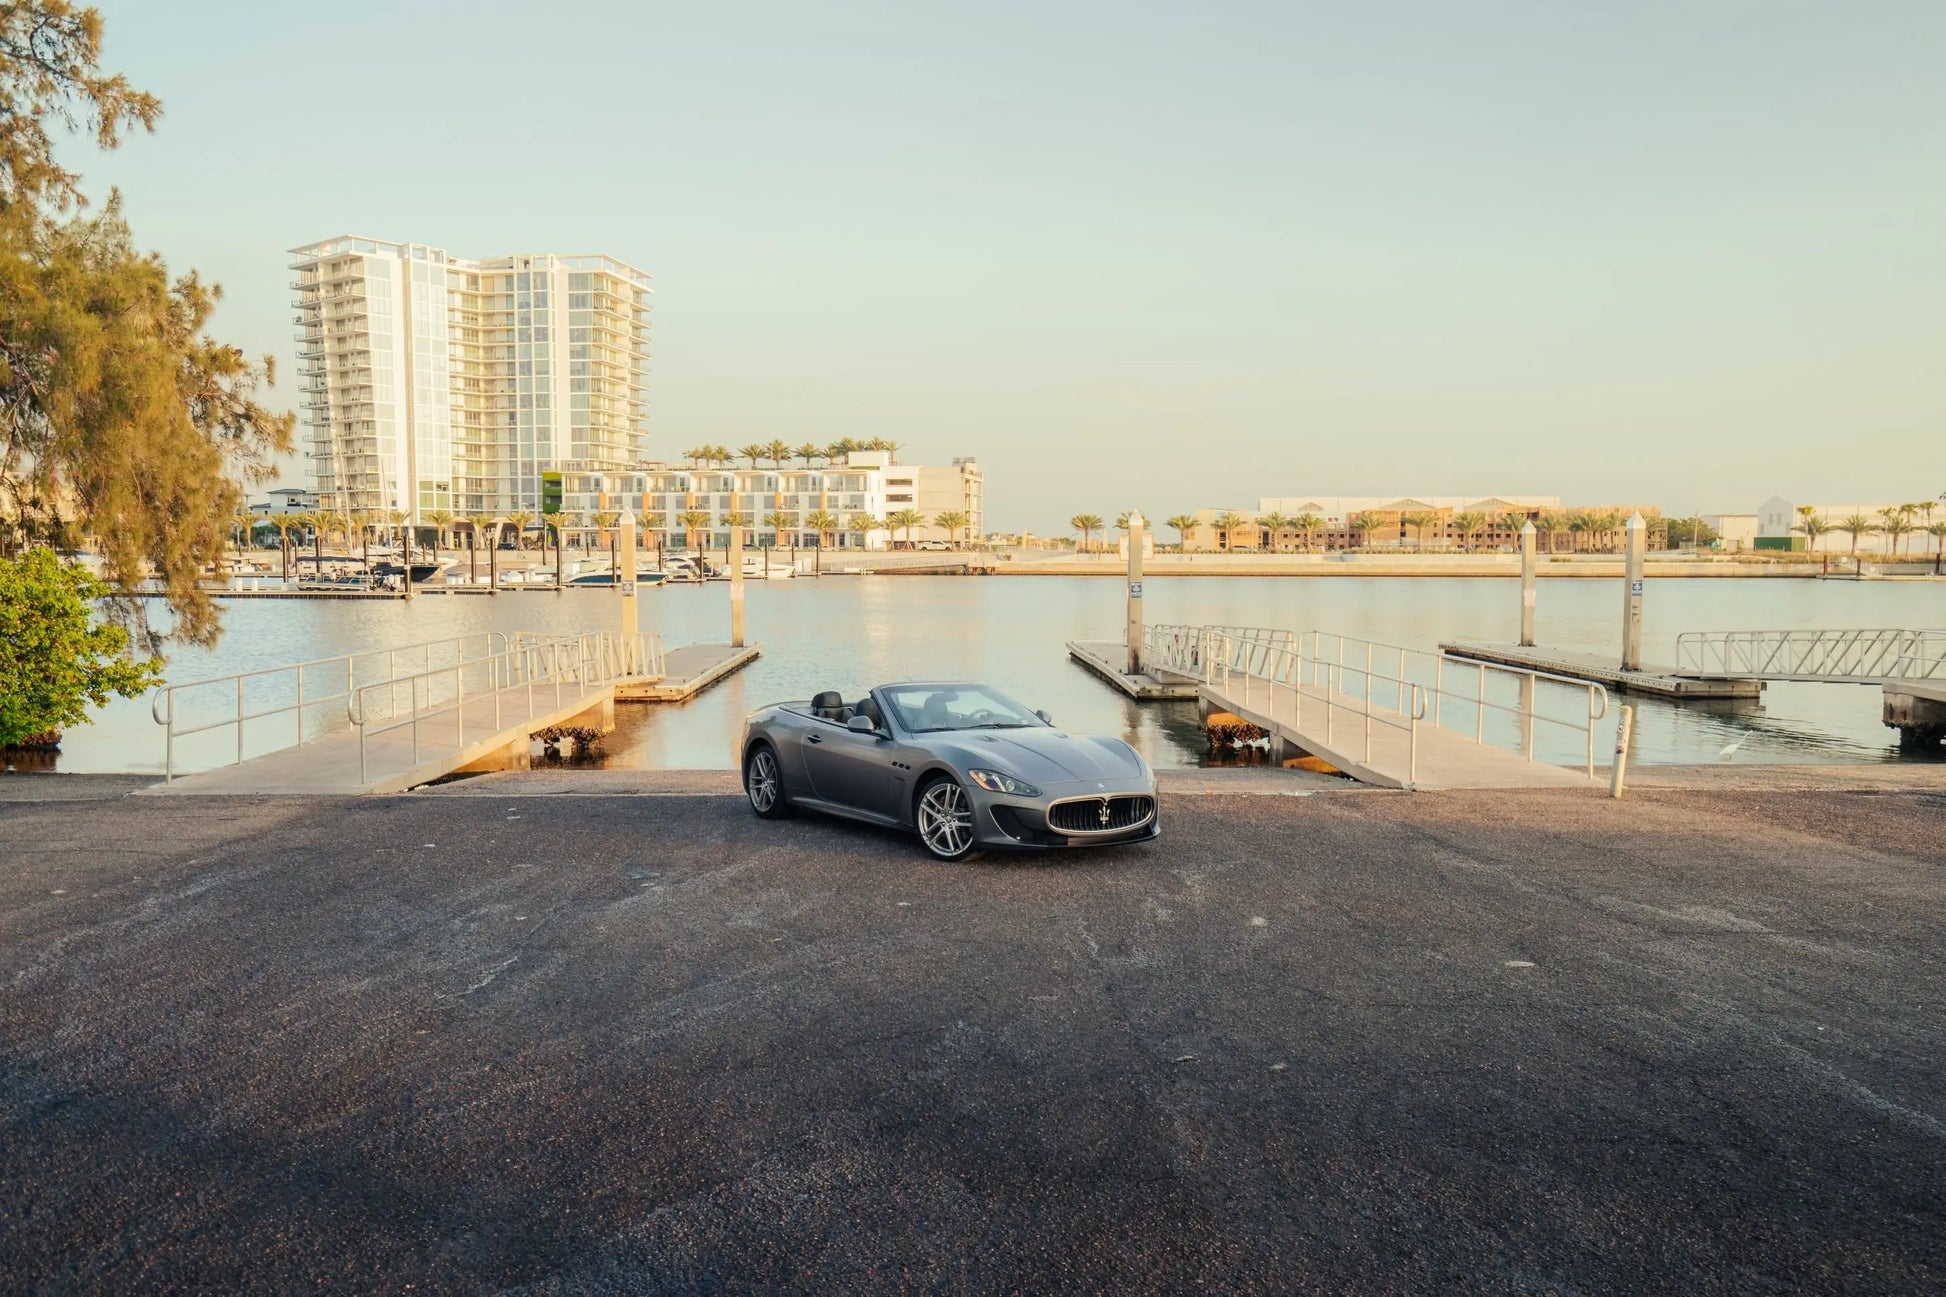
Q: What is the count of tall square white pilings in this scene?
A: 5